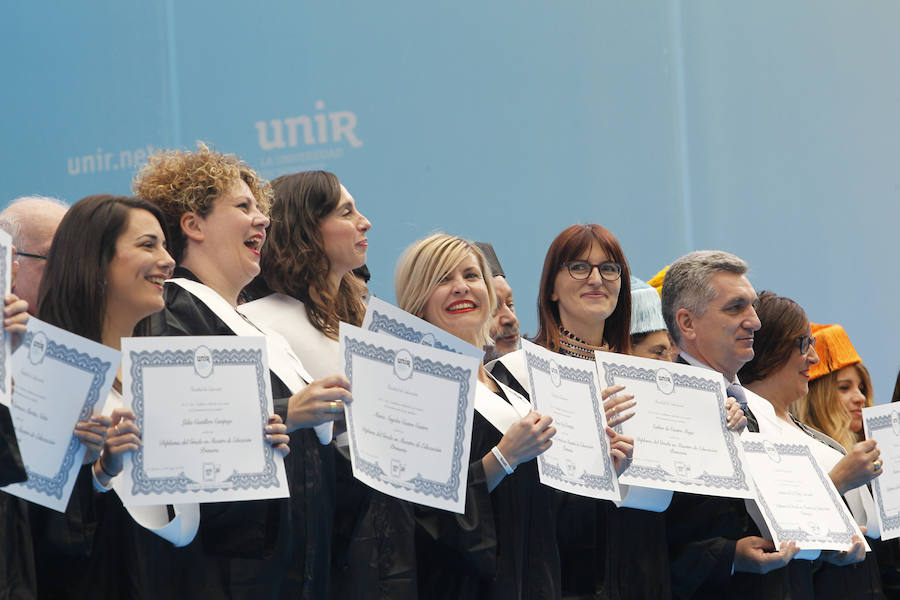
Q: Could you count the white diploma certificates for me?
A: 9